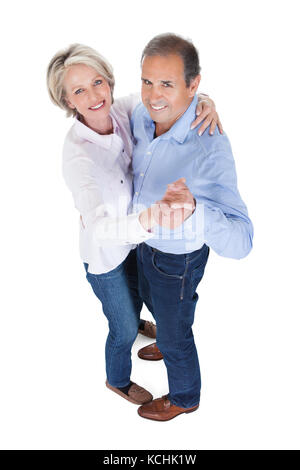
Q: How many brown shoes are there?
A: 4